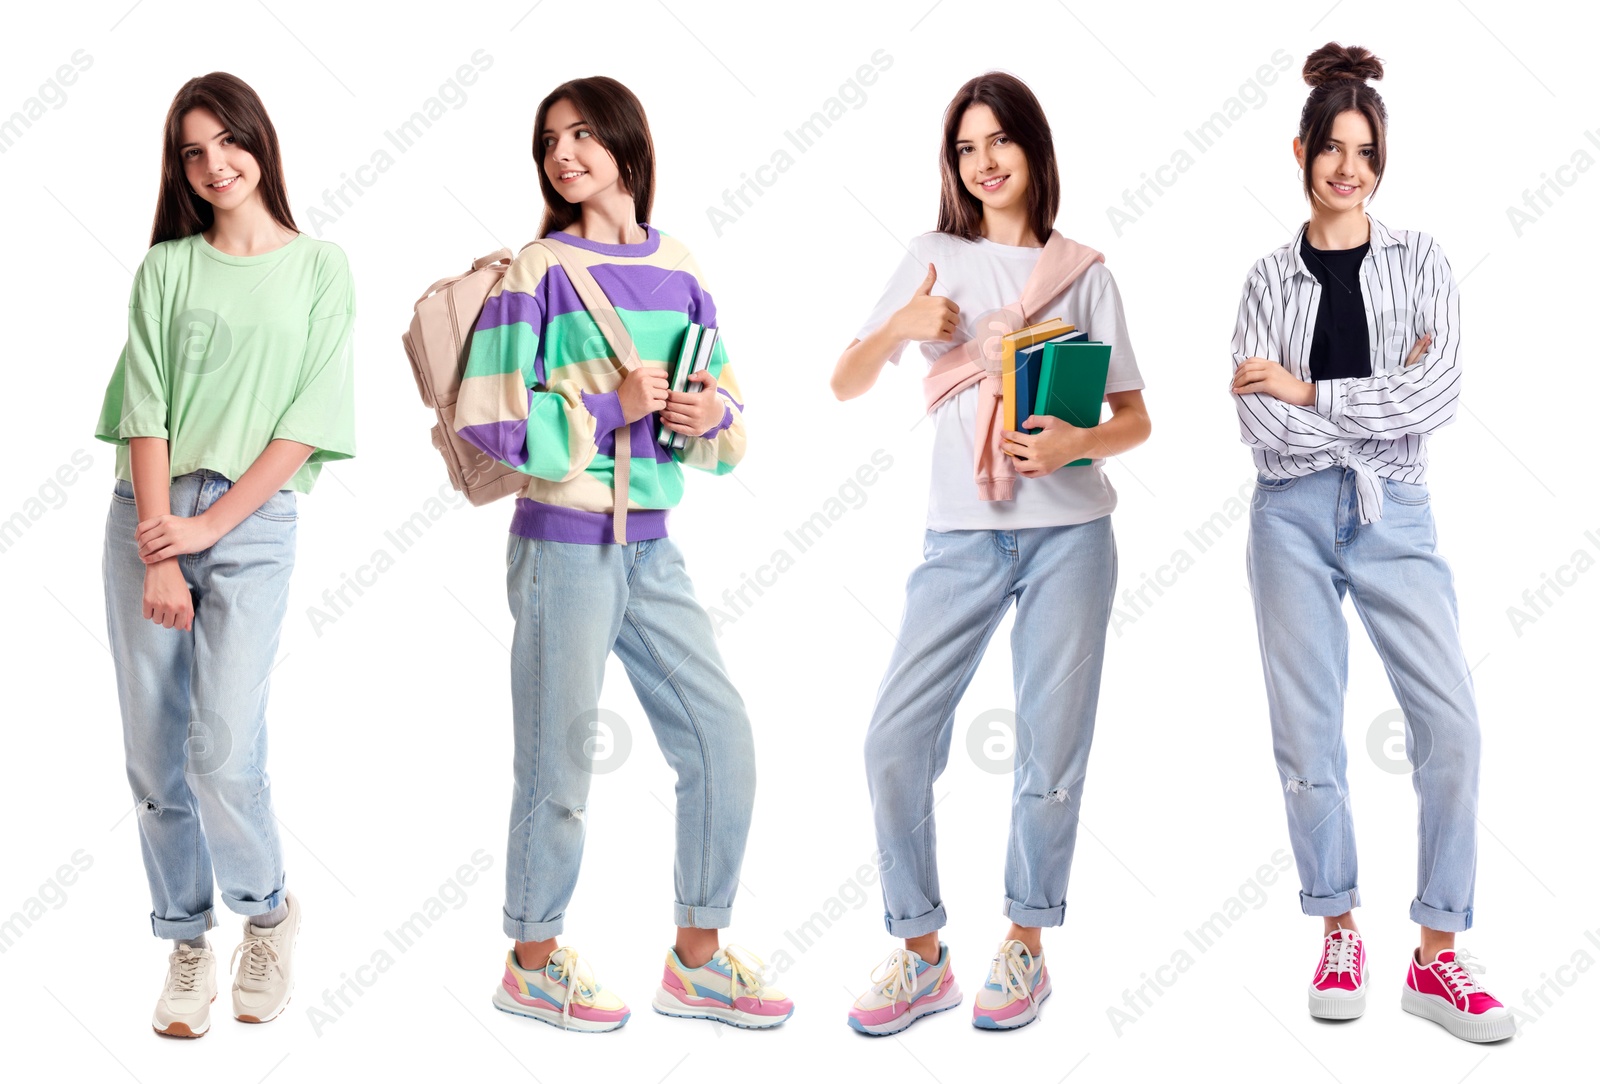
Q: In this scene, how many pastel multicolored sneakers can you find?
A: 4